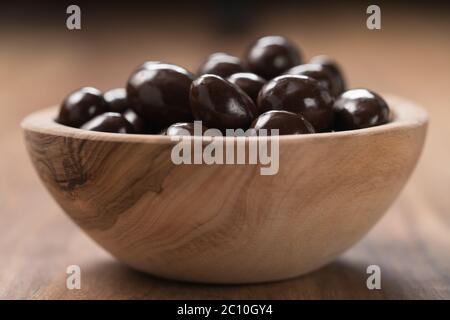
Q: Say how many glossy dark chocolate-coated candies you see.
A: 15